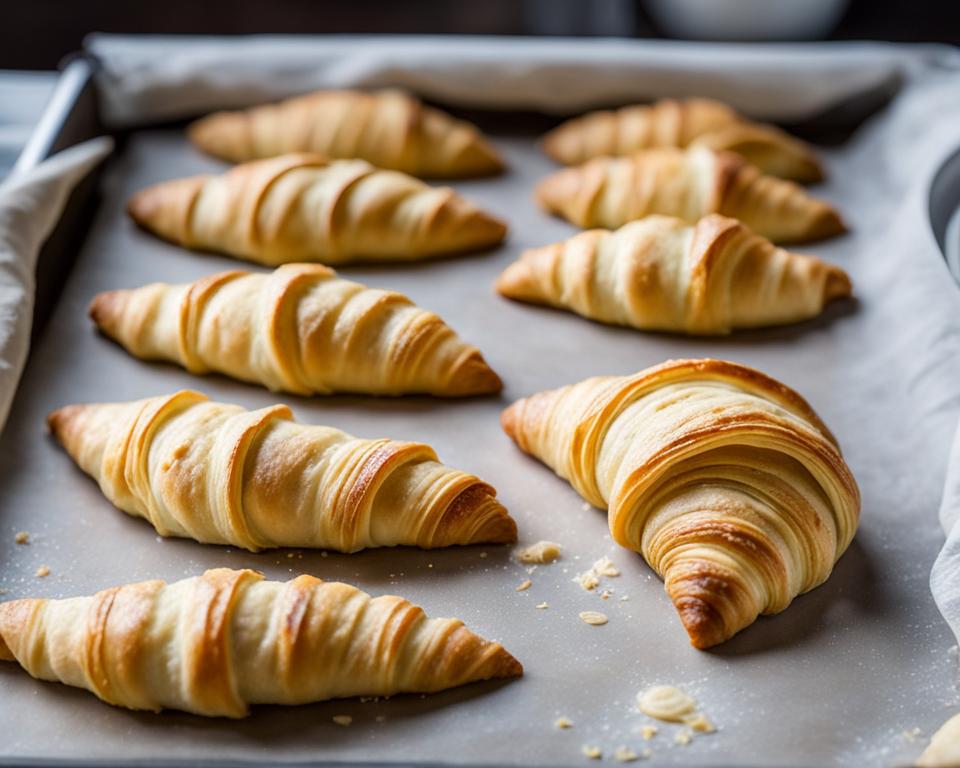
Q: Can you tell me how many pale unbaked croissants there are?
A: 0